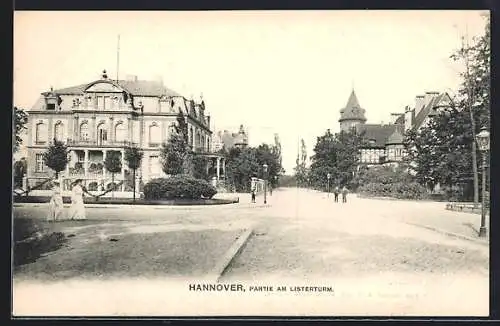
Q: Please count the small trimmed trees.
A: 3